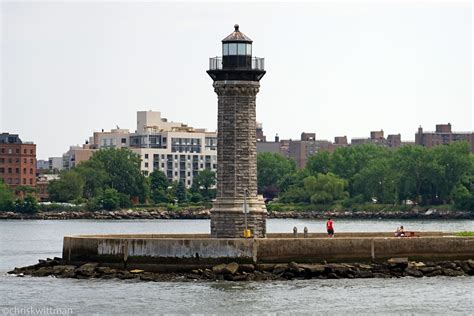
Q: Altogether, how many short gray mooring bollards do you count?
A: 2